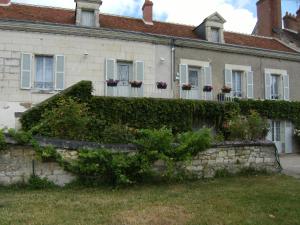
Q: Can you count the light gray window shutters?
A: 10